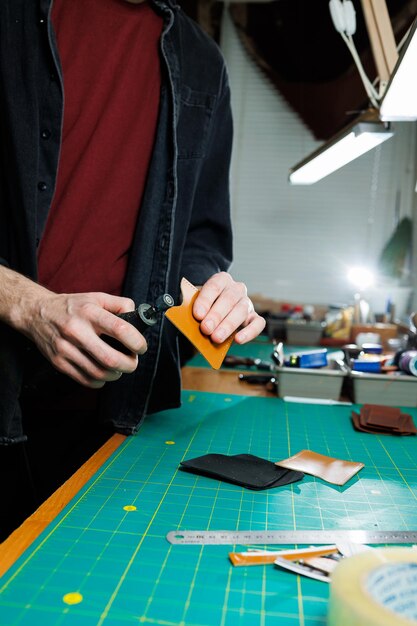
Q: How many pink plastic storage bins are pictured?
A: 0